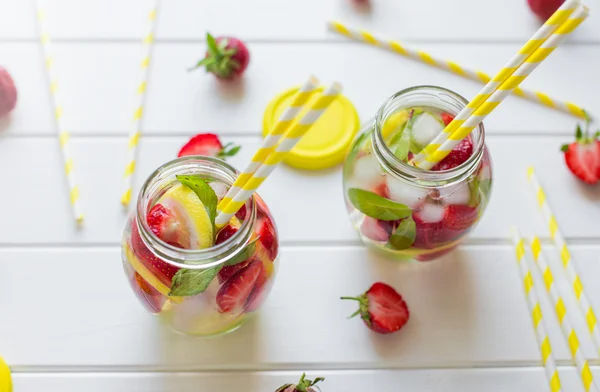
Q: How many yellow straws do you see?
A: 10